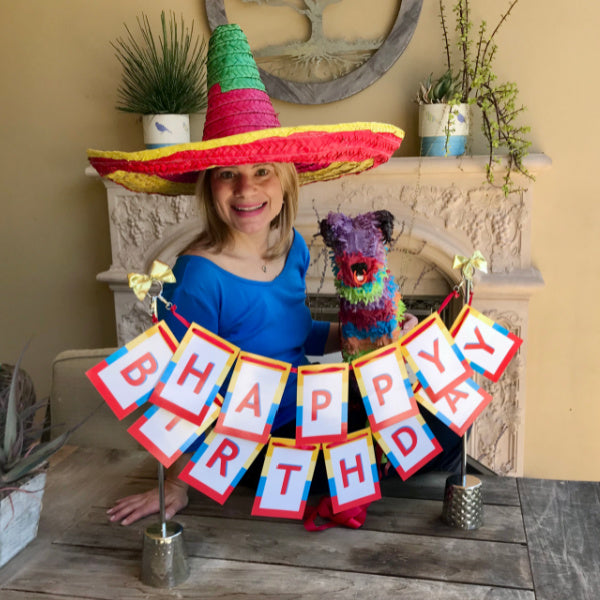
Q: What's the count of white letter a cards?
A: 2